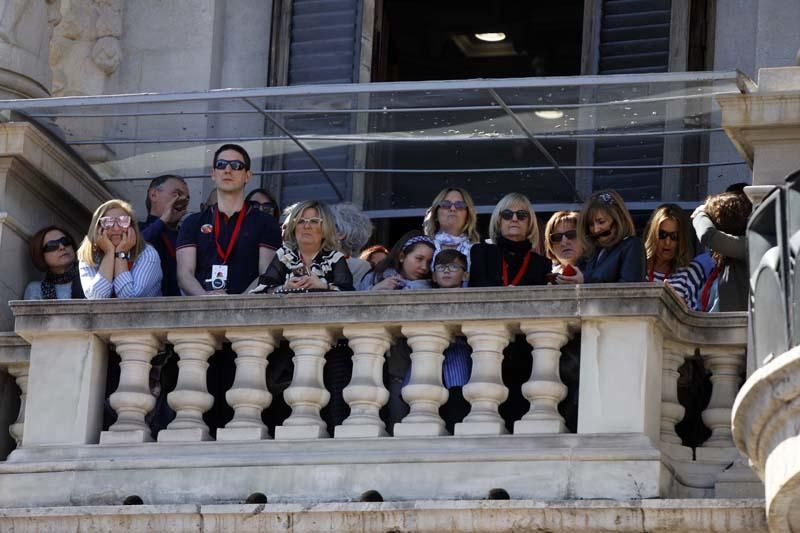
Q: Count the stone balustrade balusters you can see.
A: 11